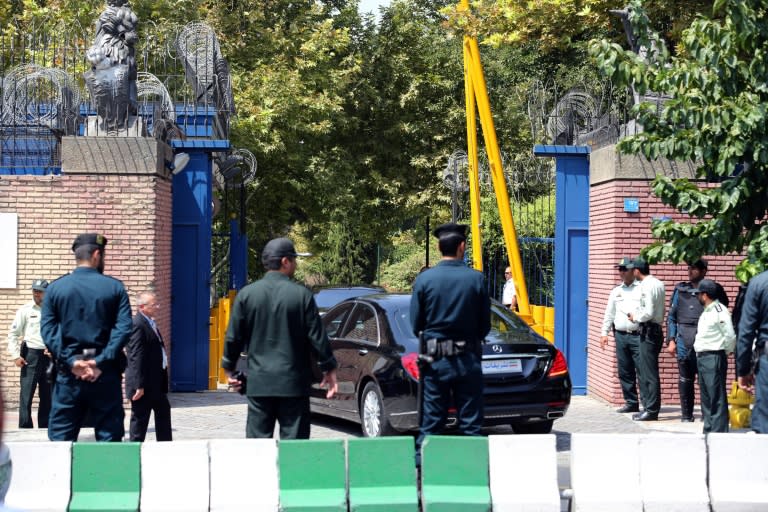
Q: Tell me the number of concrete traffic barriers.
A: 11